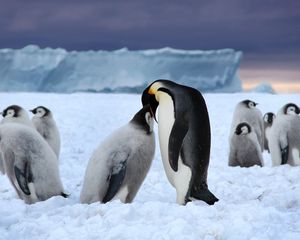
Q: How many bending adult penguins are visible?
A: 1